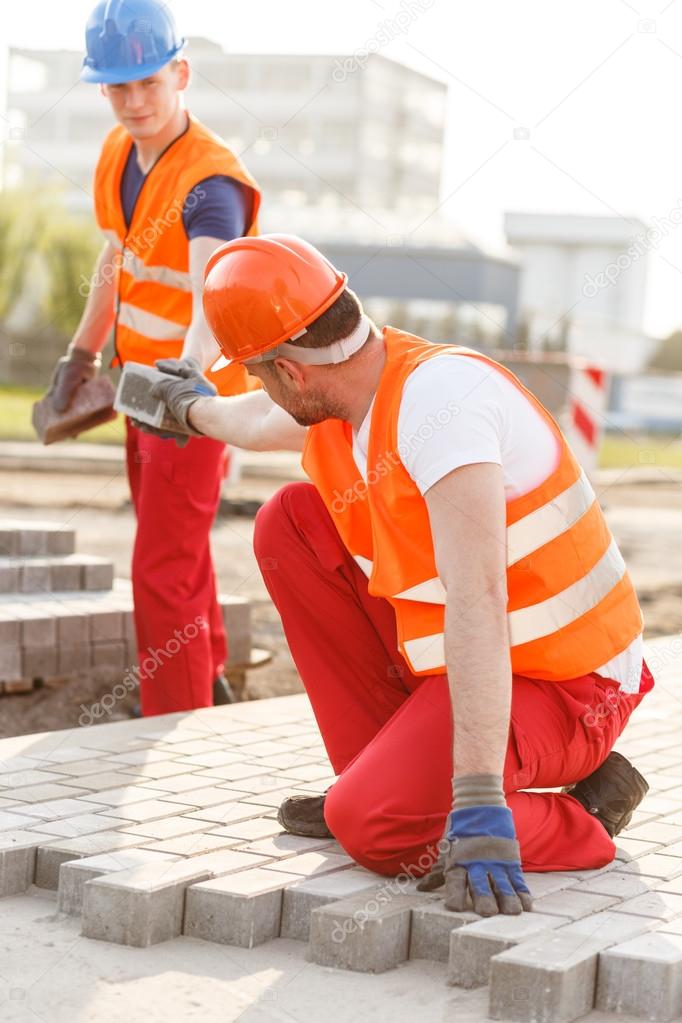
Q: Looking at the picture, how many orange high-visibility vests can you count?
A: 2